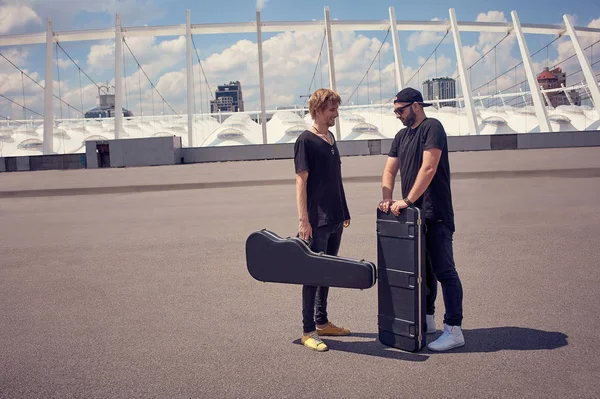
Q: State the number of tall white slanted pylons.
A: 9